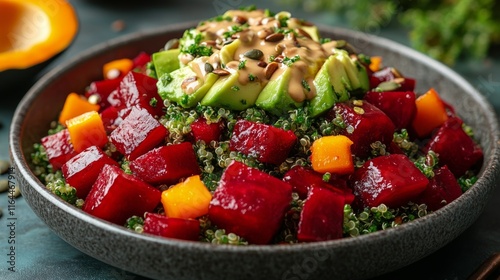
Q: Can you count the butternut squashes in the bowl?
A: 7